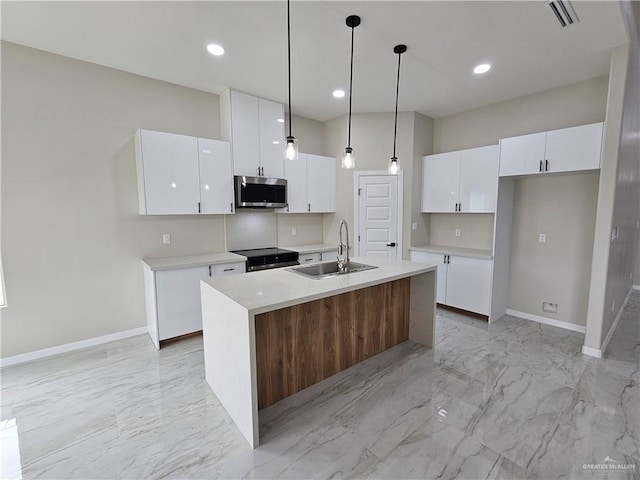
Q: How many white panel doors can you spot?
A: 1